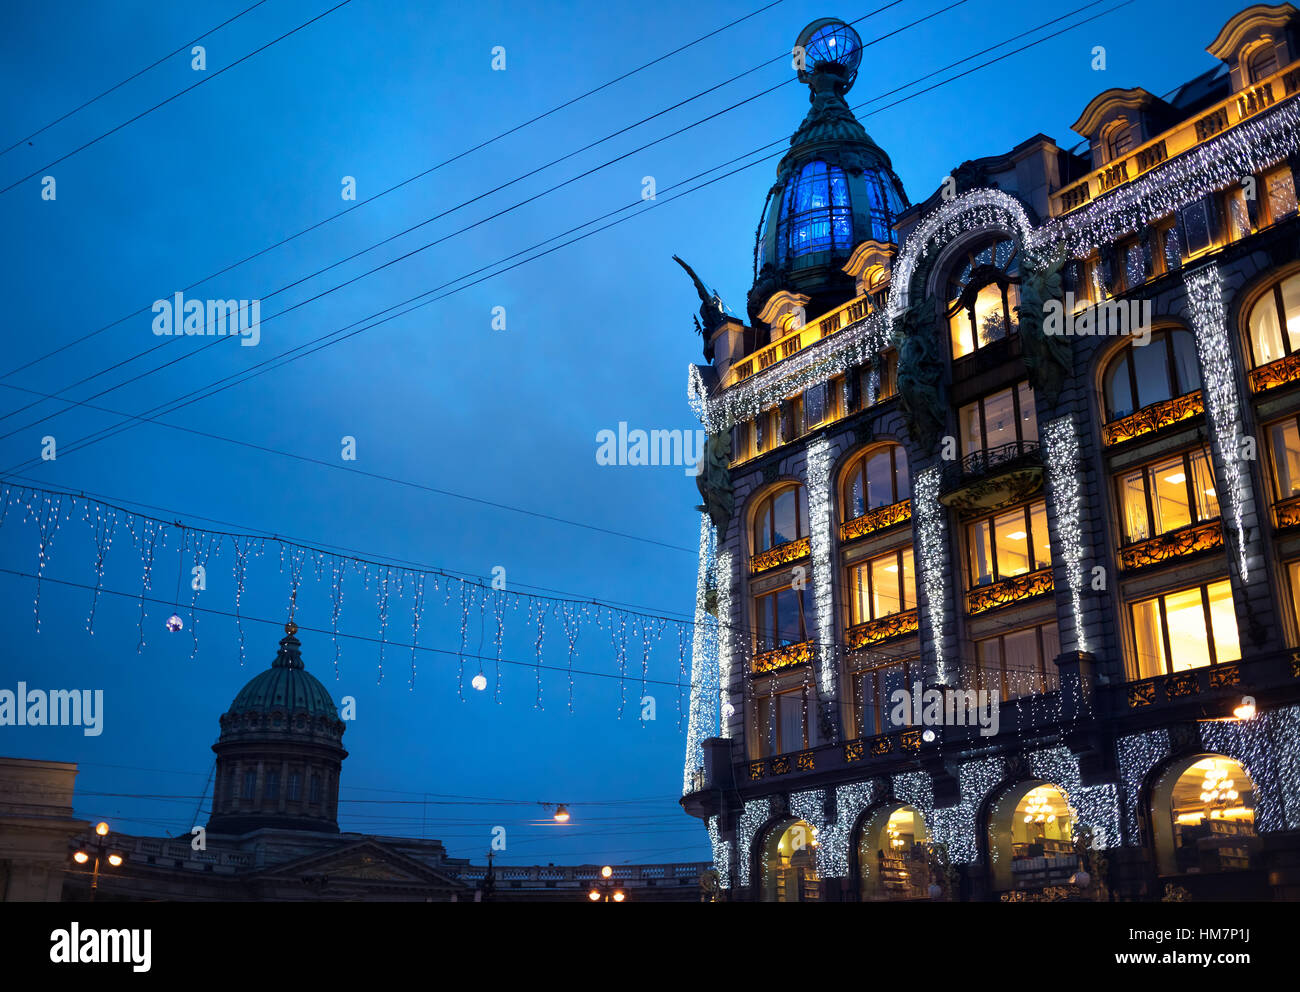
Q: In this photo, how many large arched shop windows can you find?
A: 4